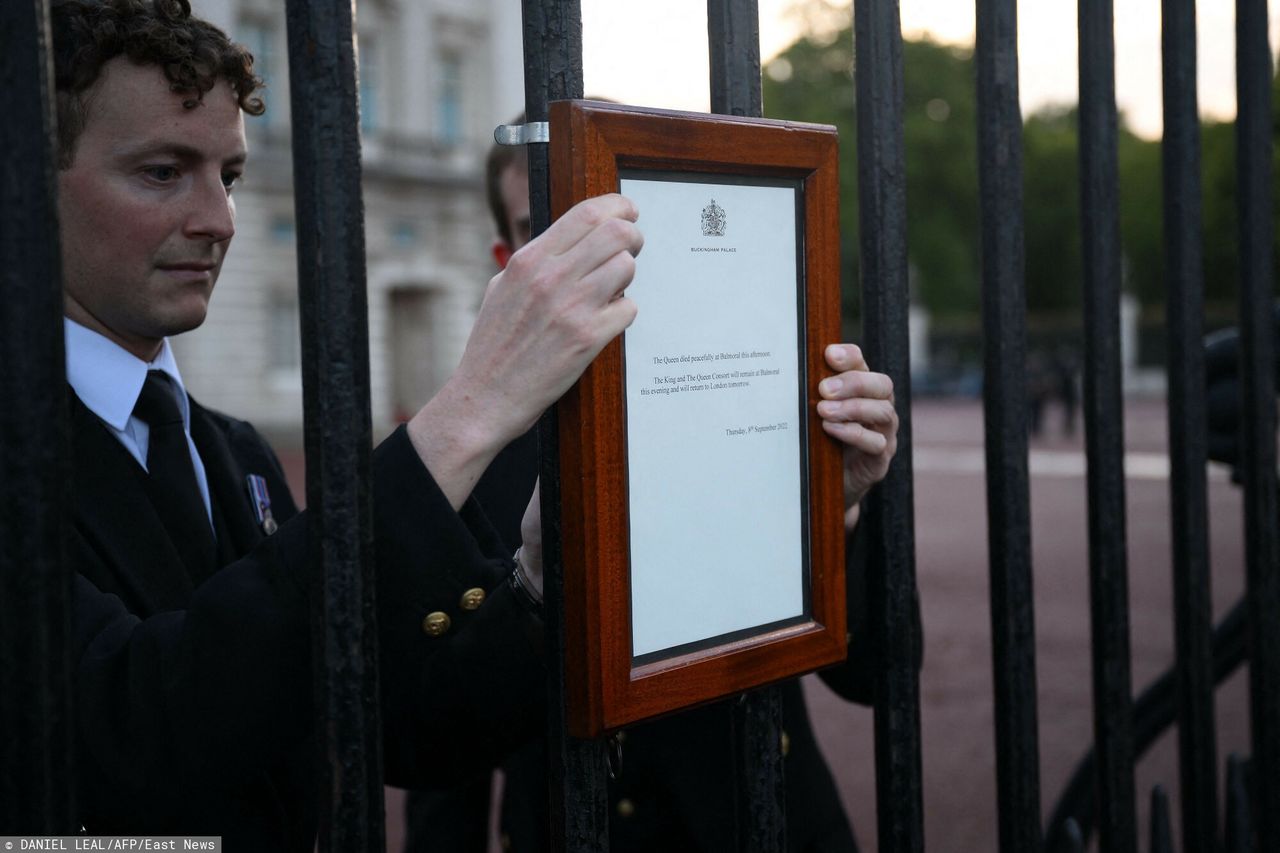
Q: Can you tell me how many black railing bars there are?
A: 9